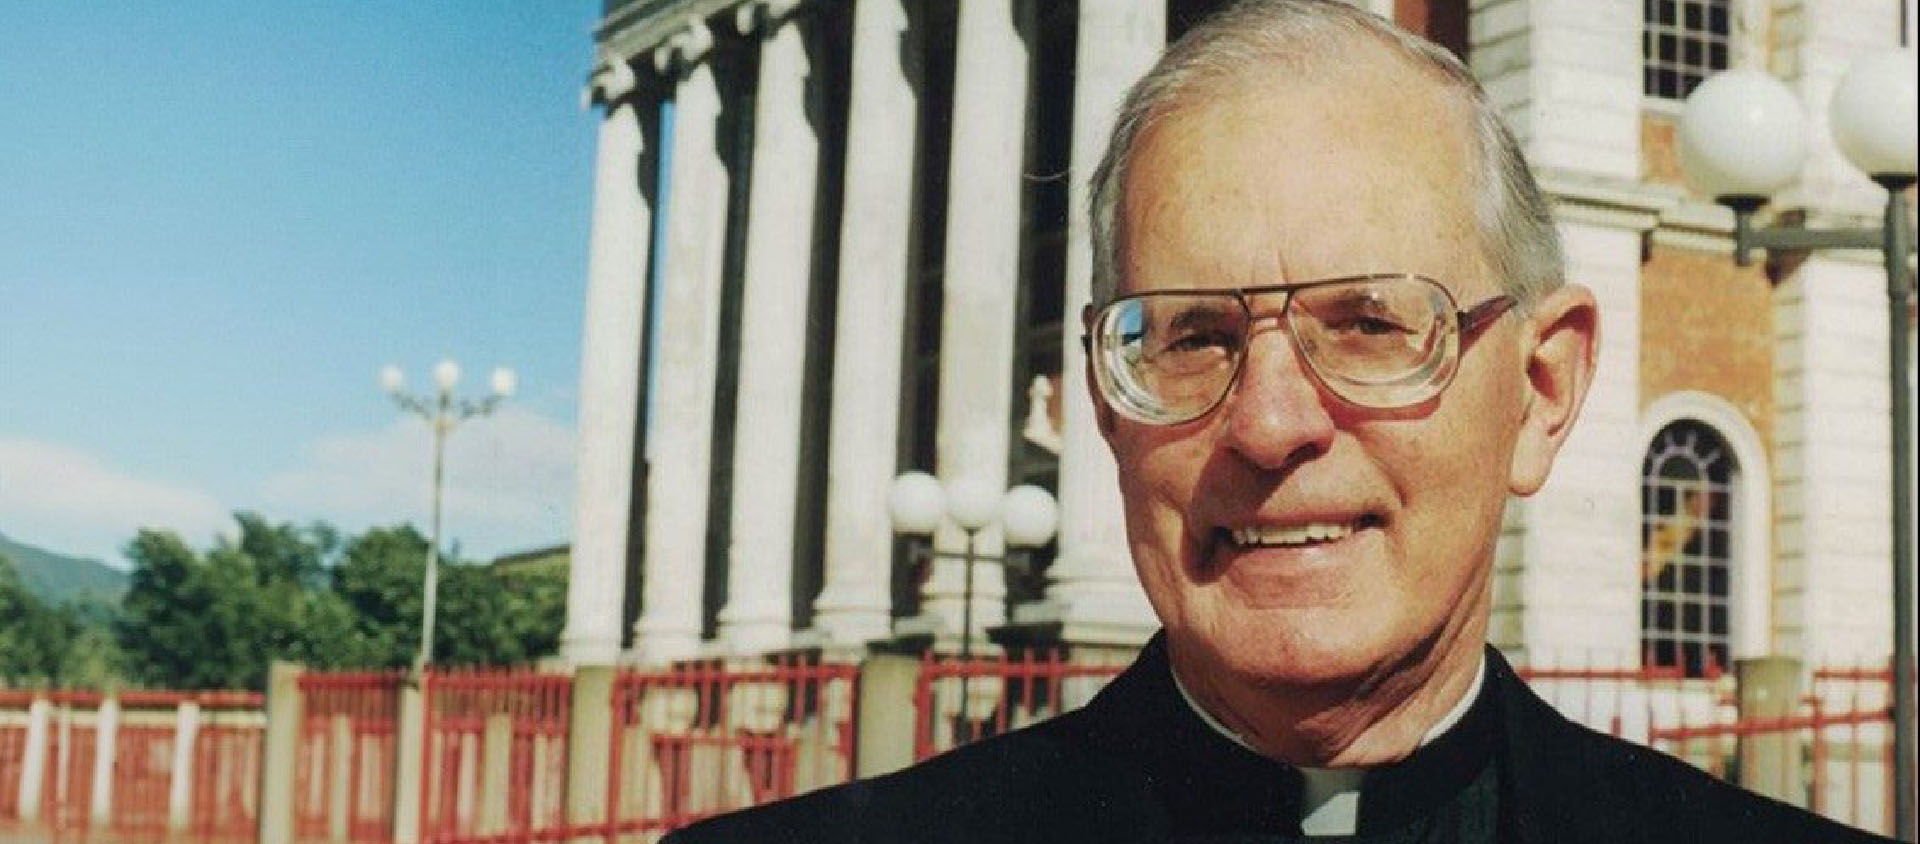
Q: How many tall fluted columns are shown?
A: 6